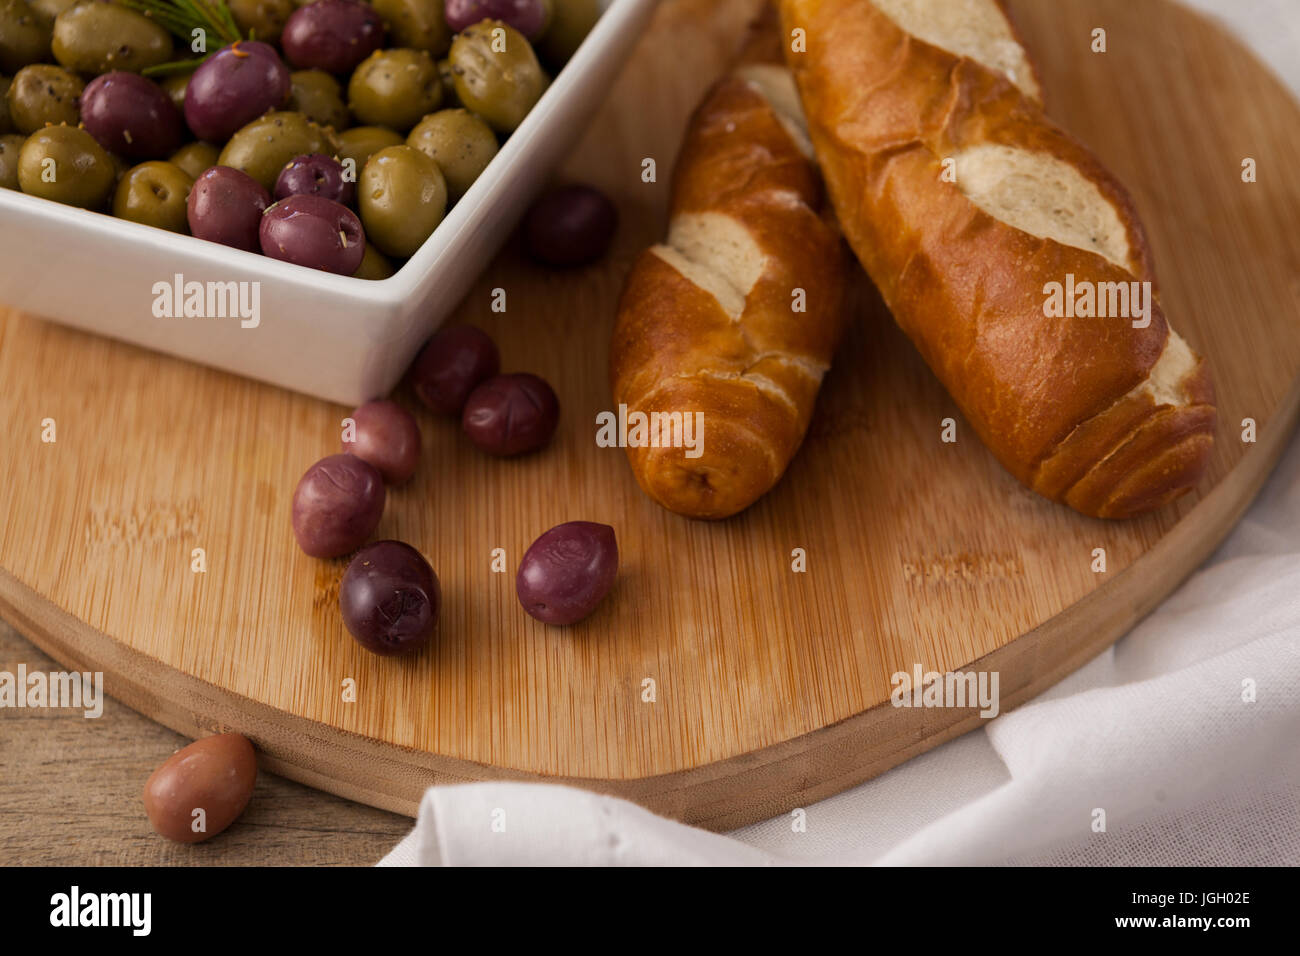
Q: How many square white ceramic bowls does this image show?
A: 1